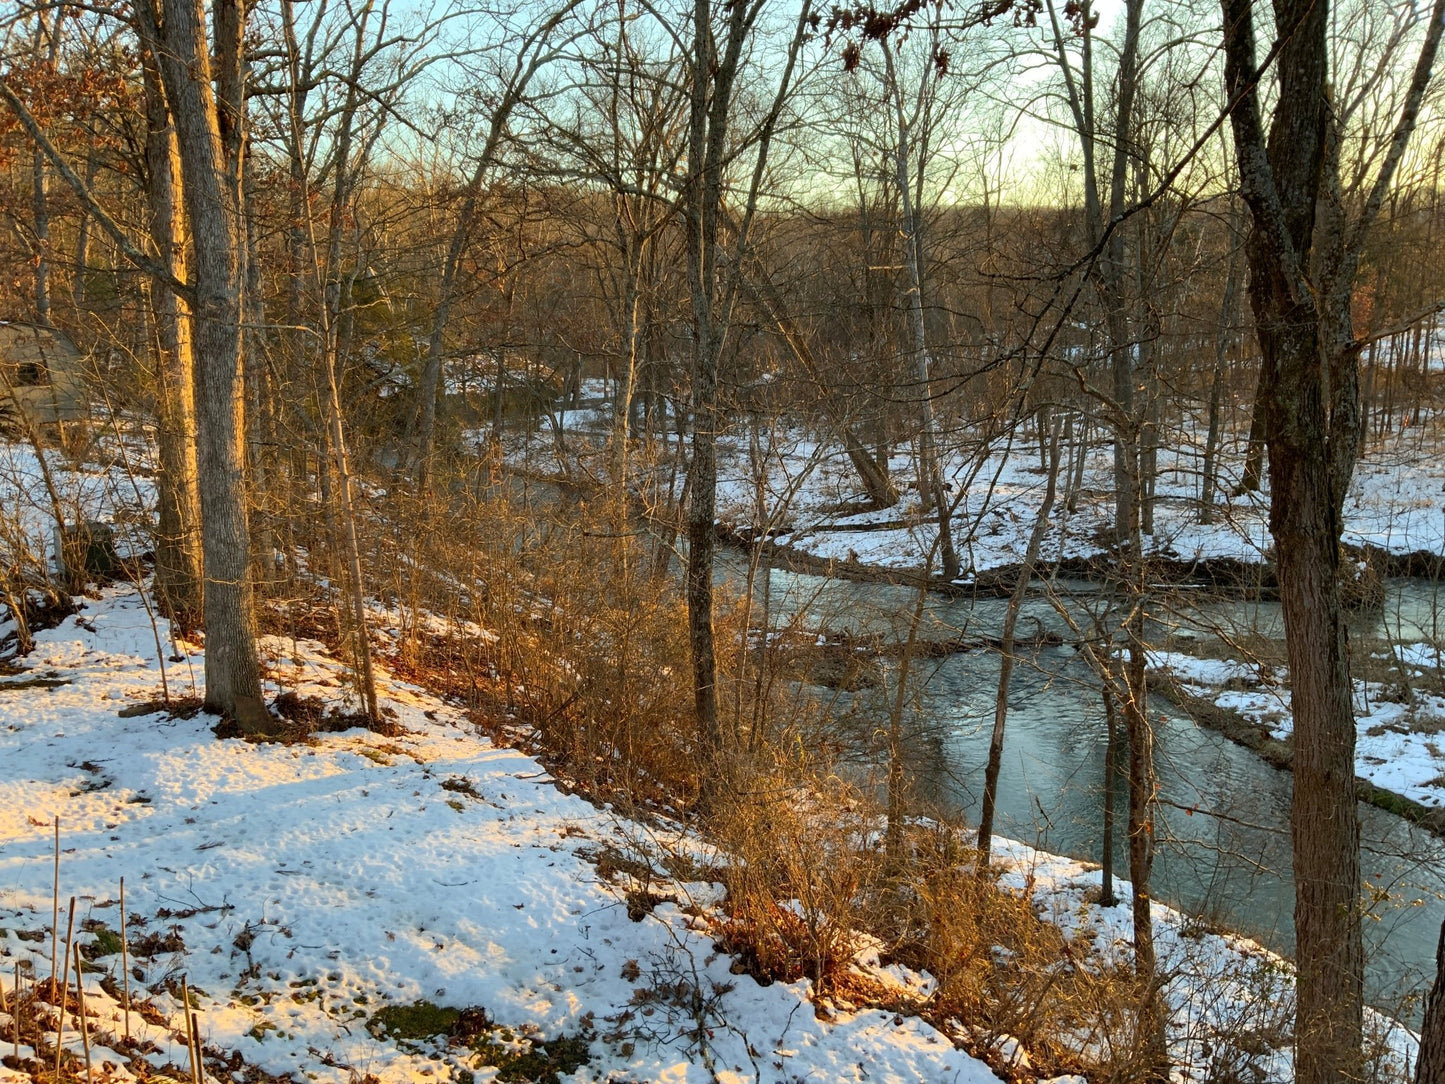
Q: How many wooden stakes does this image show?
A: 8